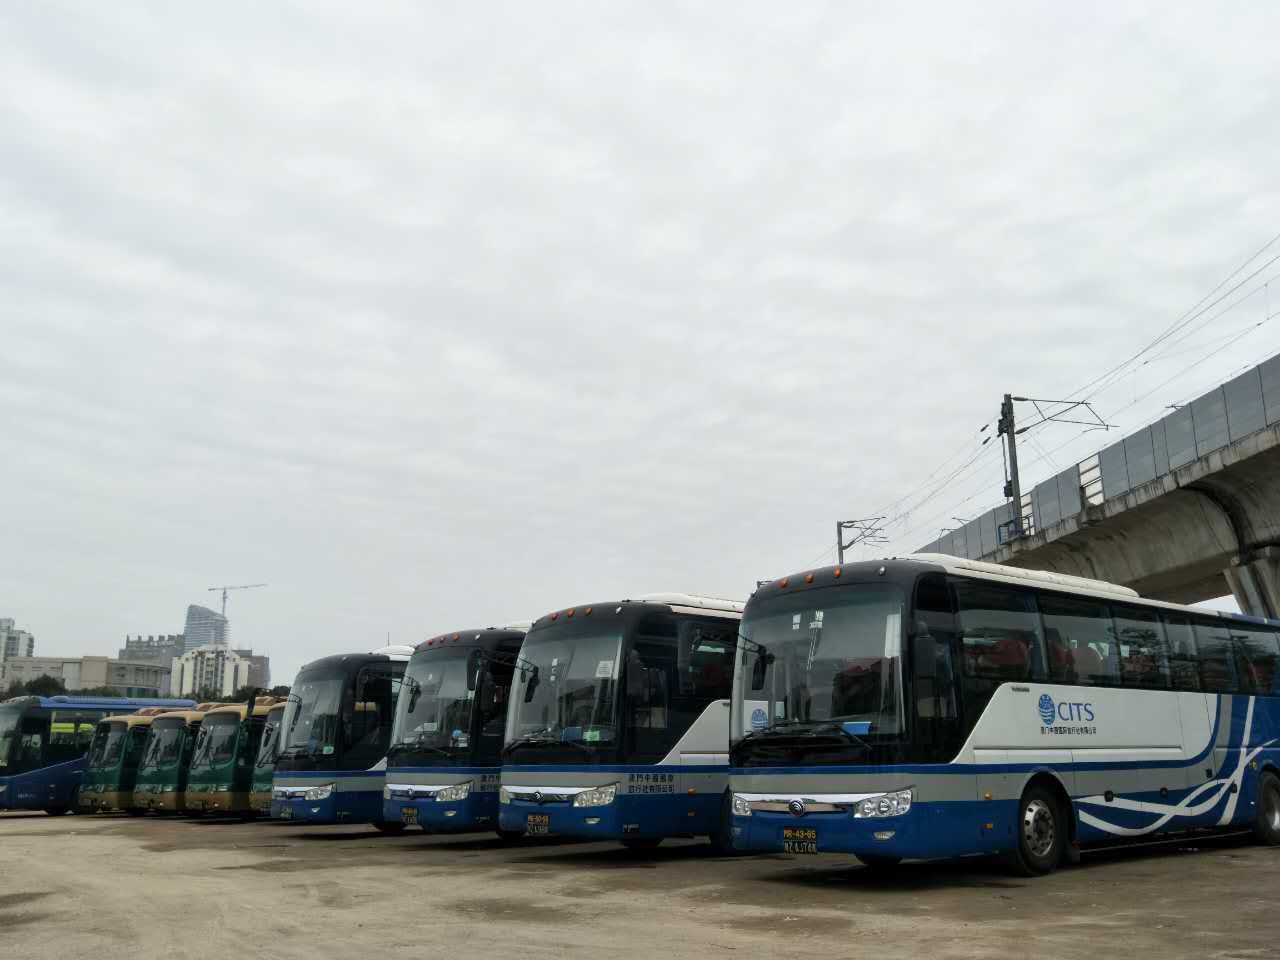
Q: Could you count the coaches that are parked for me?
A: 9